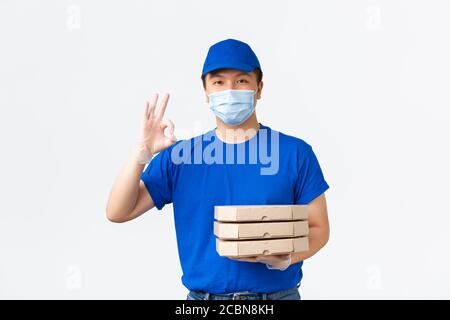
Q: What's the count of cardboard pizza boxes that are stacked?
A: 3